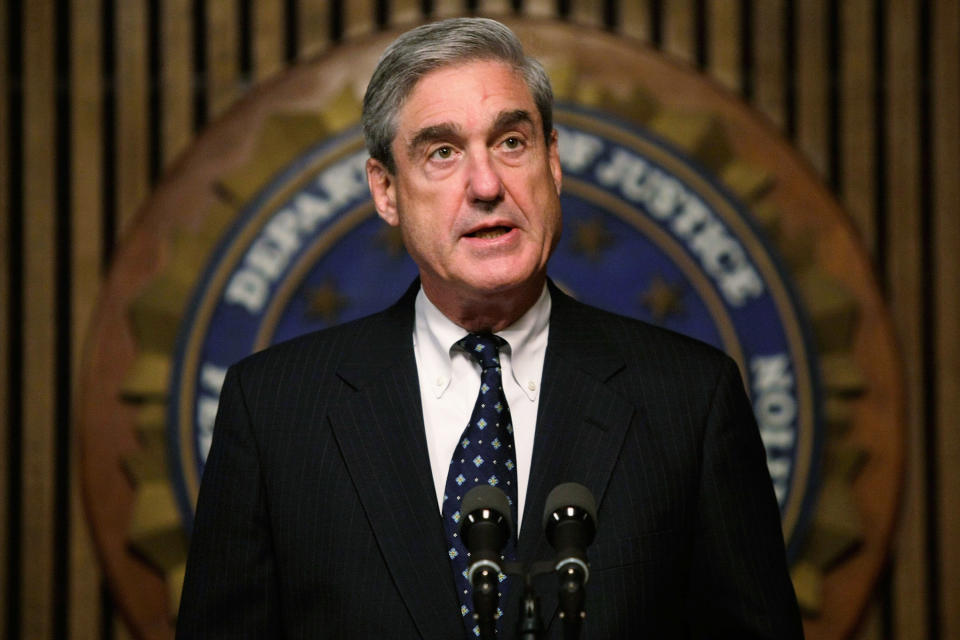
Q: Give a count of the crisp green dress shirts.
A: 0